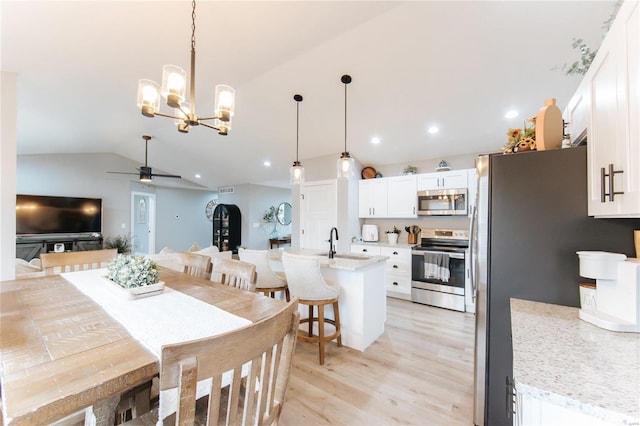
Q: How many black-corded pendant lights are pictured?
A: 2